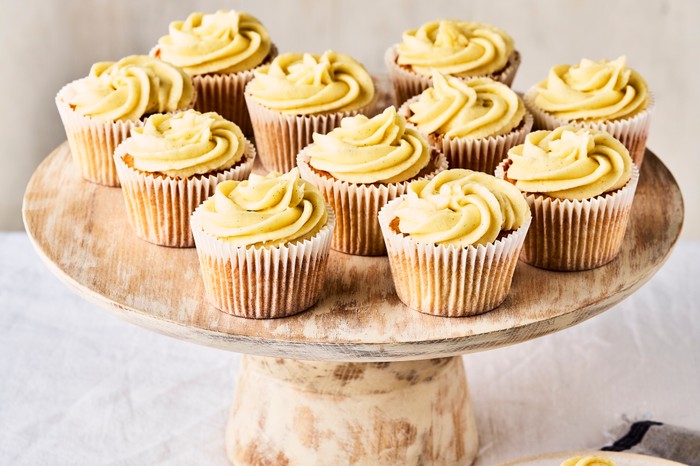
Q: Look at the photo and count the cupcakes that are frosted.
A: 11